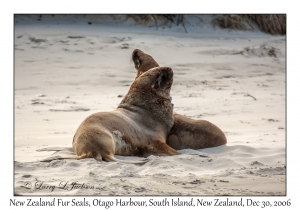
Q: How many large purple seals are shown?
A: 0